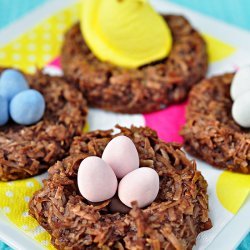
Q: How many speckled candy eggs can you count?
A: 8